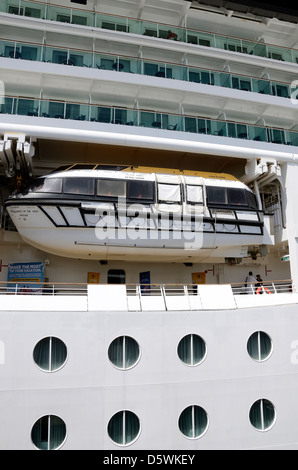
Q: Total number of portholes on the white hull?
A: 8